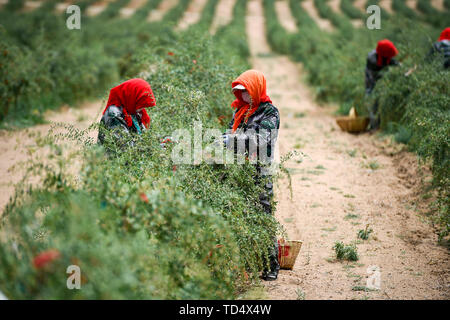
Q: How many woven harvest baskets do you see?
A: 2